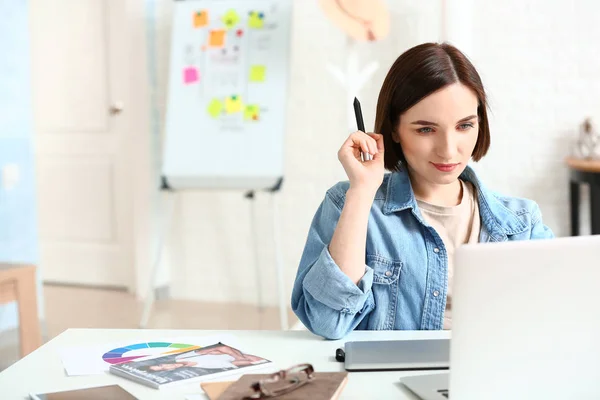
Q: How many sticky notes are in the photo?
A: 9